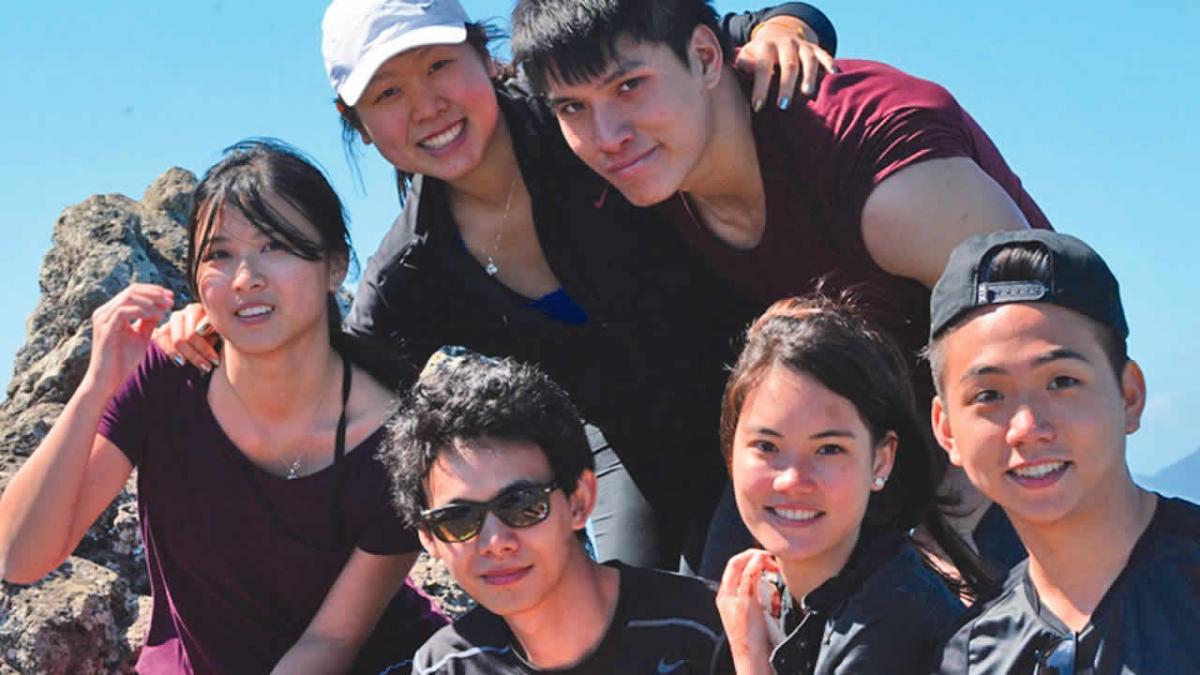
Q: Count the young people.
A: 6